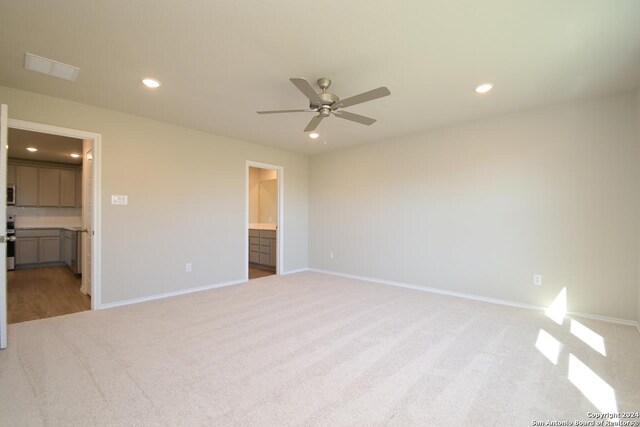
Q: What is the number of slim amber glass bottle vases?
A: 0